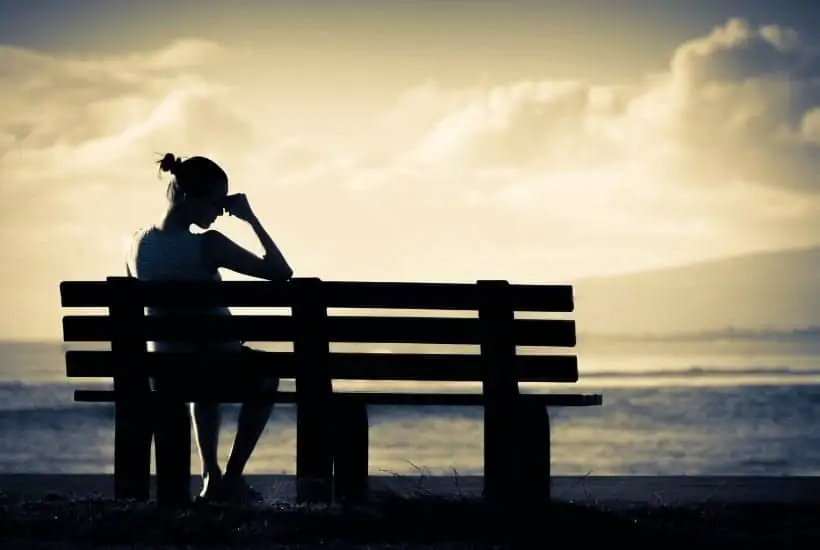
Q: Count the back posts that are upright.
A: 3